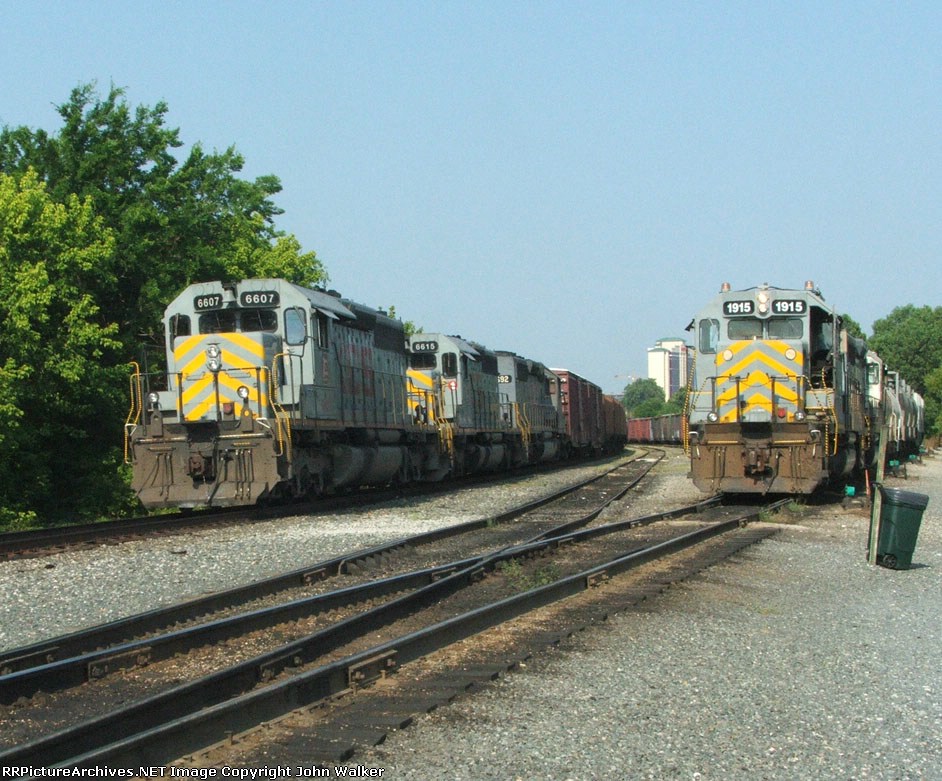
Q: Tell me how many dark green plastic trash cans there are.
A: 1